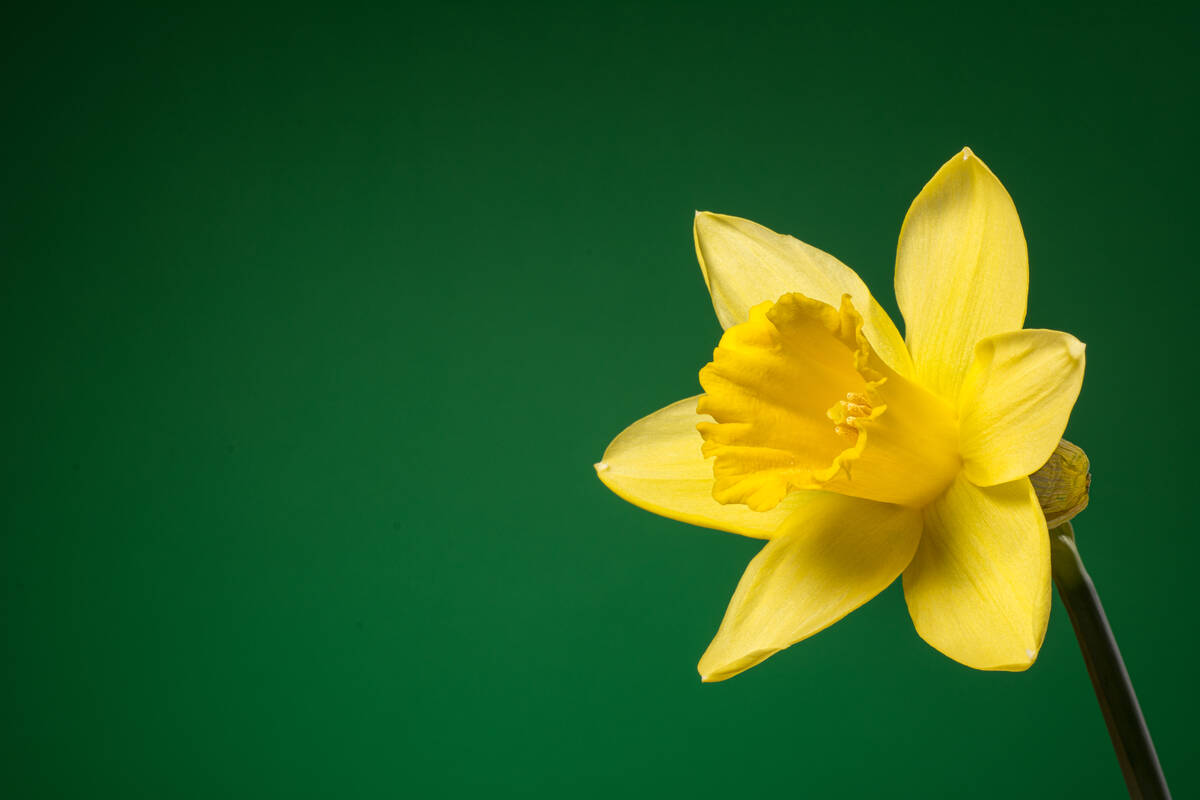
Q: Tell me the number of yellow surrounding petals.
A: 6